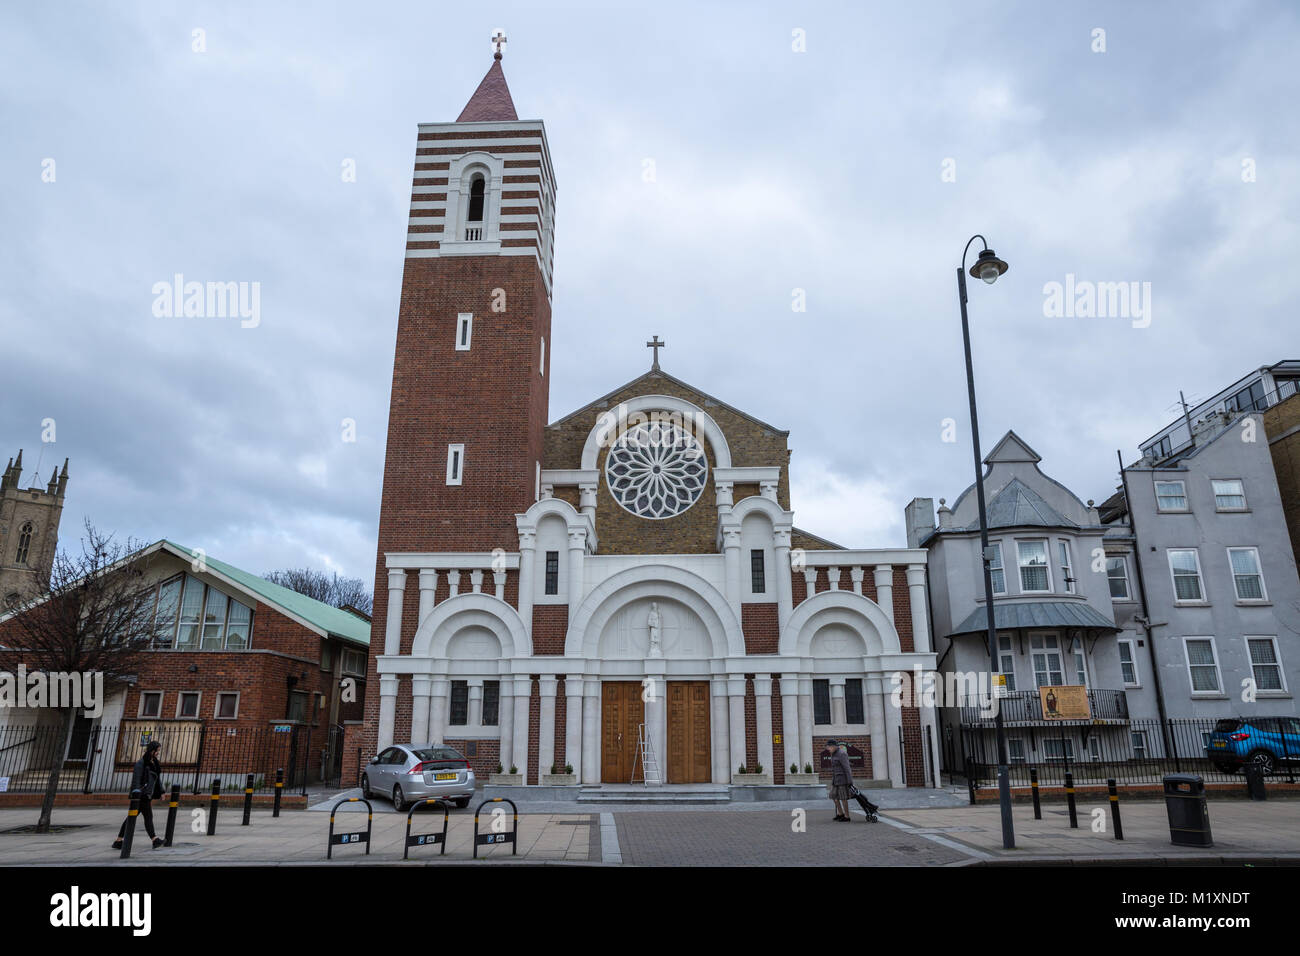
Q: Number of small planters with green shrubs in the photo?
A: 4